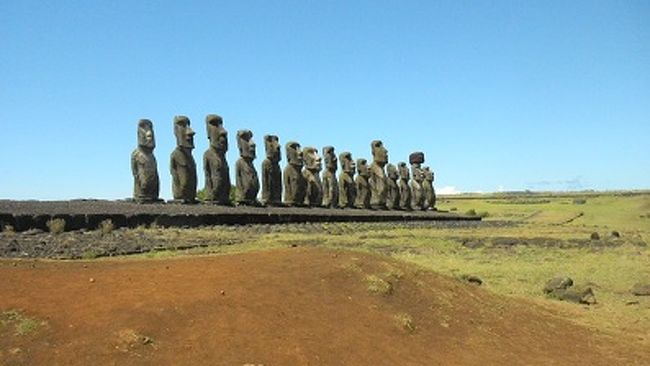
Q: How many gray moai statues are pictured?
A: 15